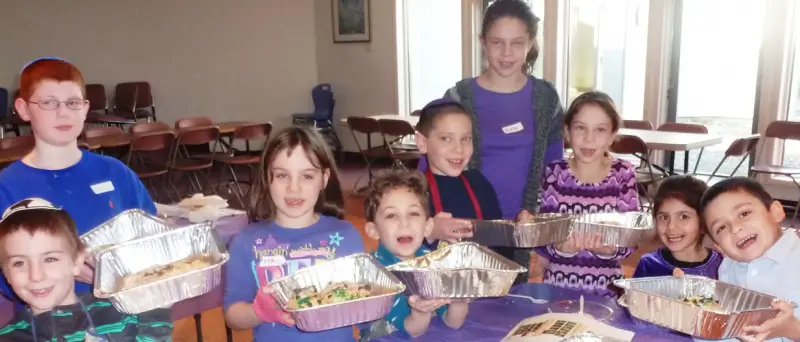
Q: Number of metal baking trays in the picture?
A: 7